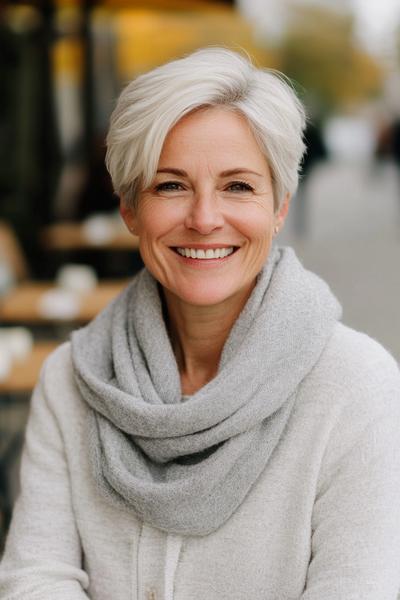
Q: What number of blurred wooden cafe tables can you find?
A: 3